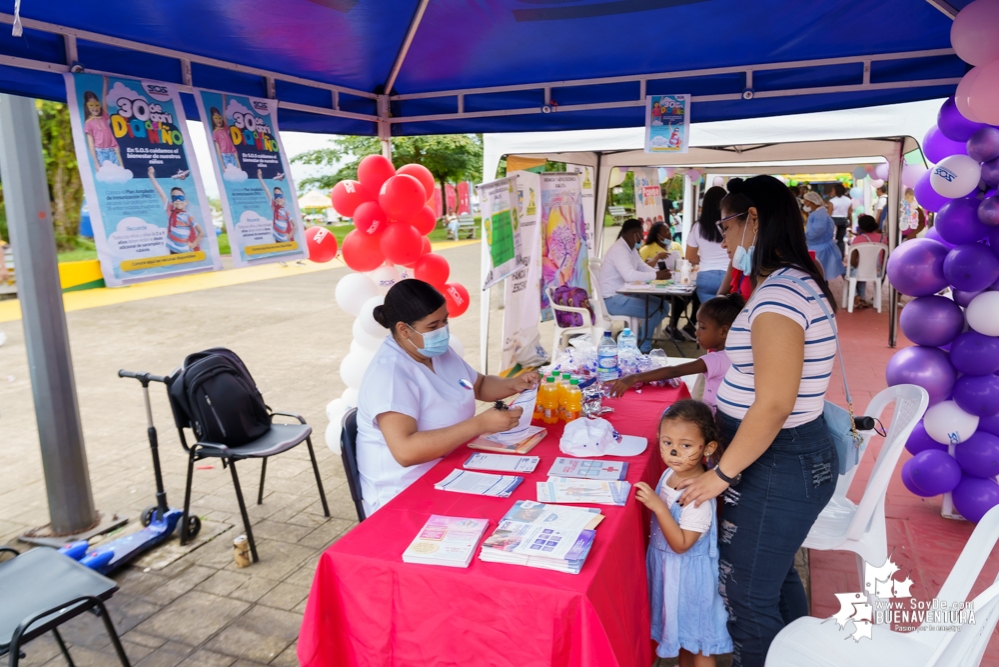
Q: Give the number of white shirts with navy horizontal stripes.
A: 1